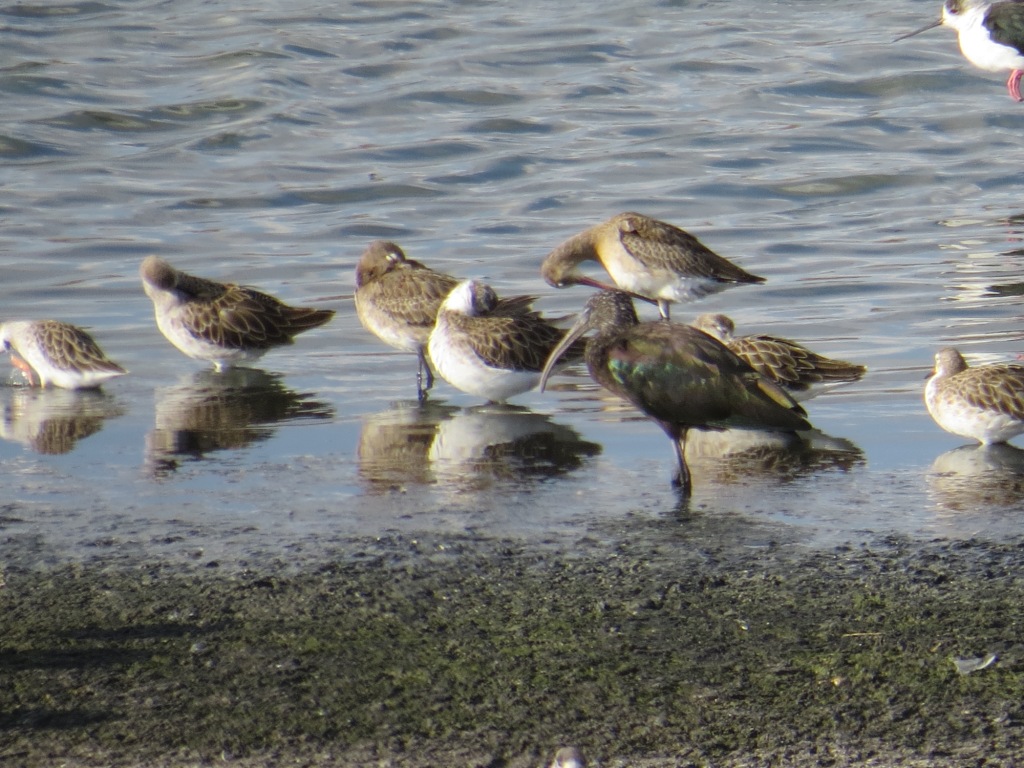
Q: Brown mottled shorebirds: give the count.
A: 7